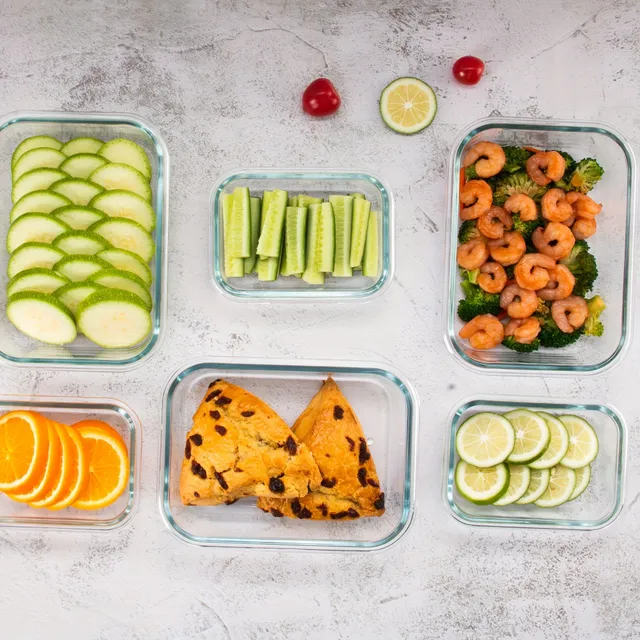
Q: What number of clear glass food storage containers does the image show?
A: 6